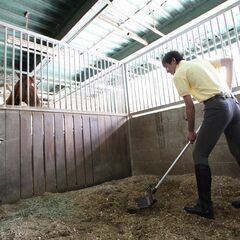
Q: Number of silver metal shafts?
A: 1